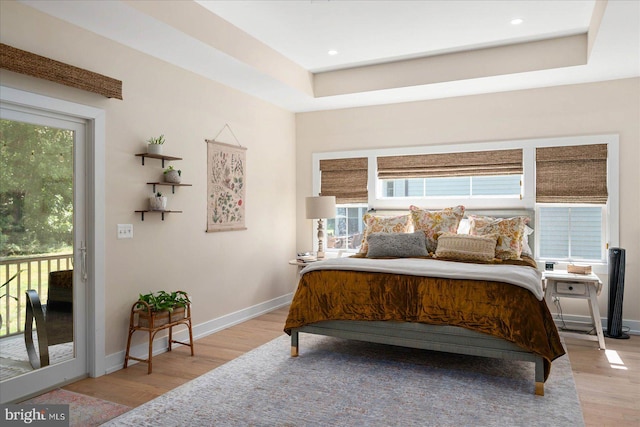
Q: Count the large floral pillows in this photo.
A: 3